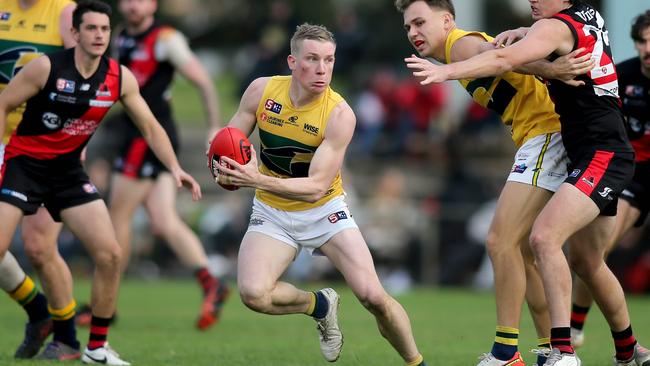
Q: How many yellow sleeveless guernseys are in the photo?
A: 3